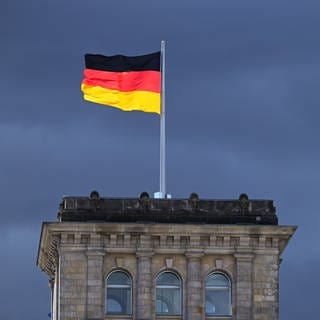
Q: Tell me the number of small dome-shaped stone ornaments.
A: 4